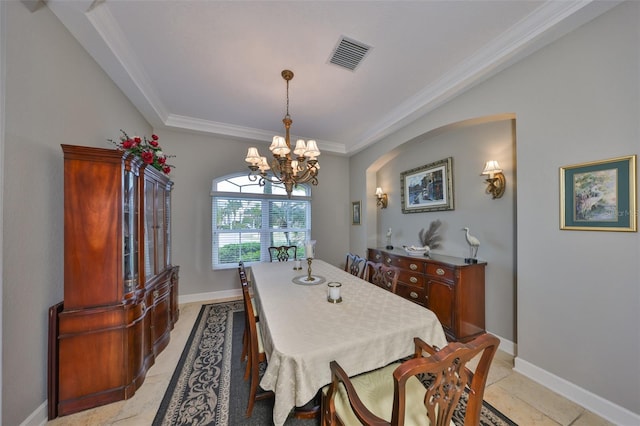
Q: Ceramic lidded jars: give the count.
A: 0